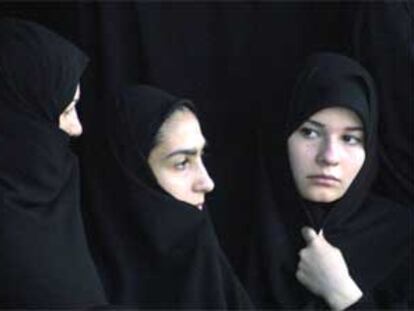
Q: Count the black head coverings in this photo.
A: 3